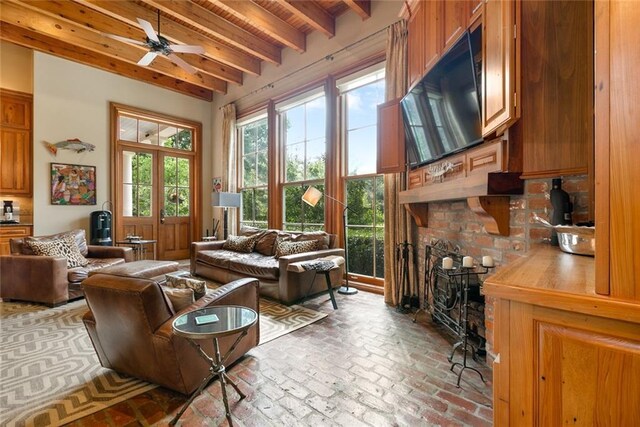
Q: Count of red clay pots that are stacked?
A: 0